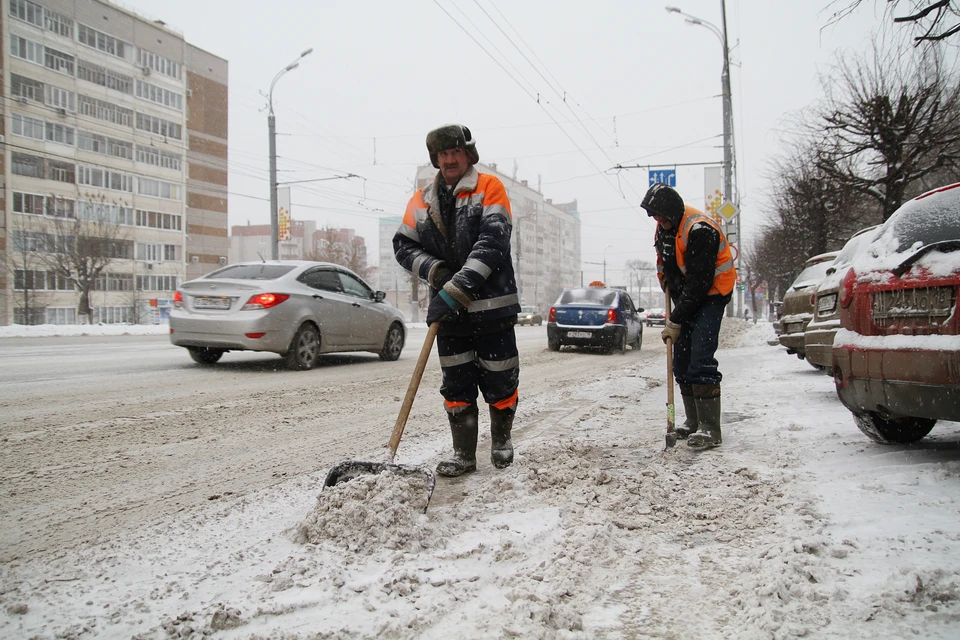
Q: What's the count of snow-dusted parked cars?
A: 3